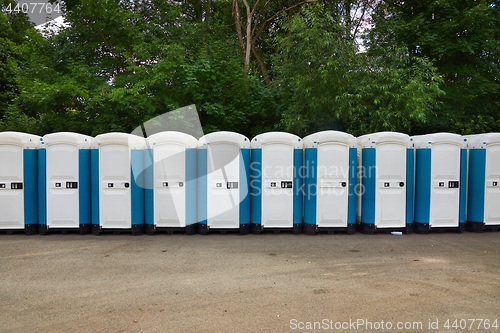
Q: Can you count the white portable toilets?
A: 10